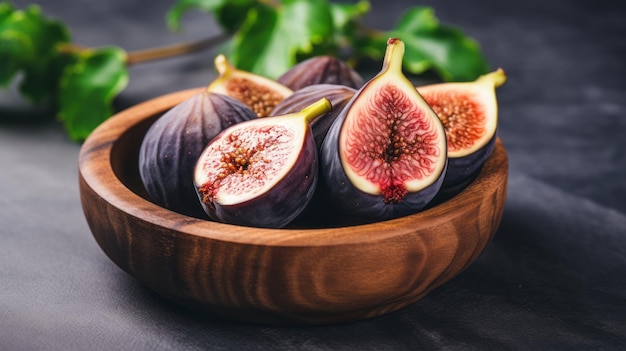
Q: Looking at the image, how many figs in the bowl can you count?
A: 7